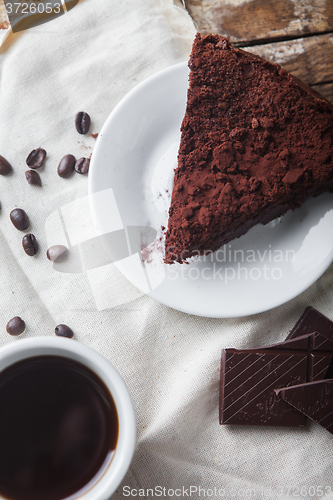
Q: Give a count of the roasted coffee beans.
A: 11